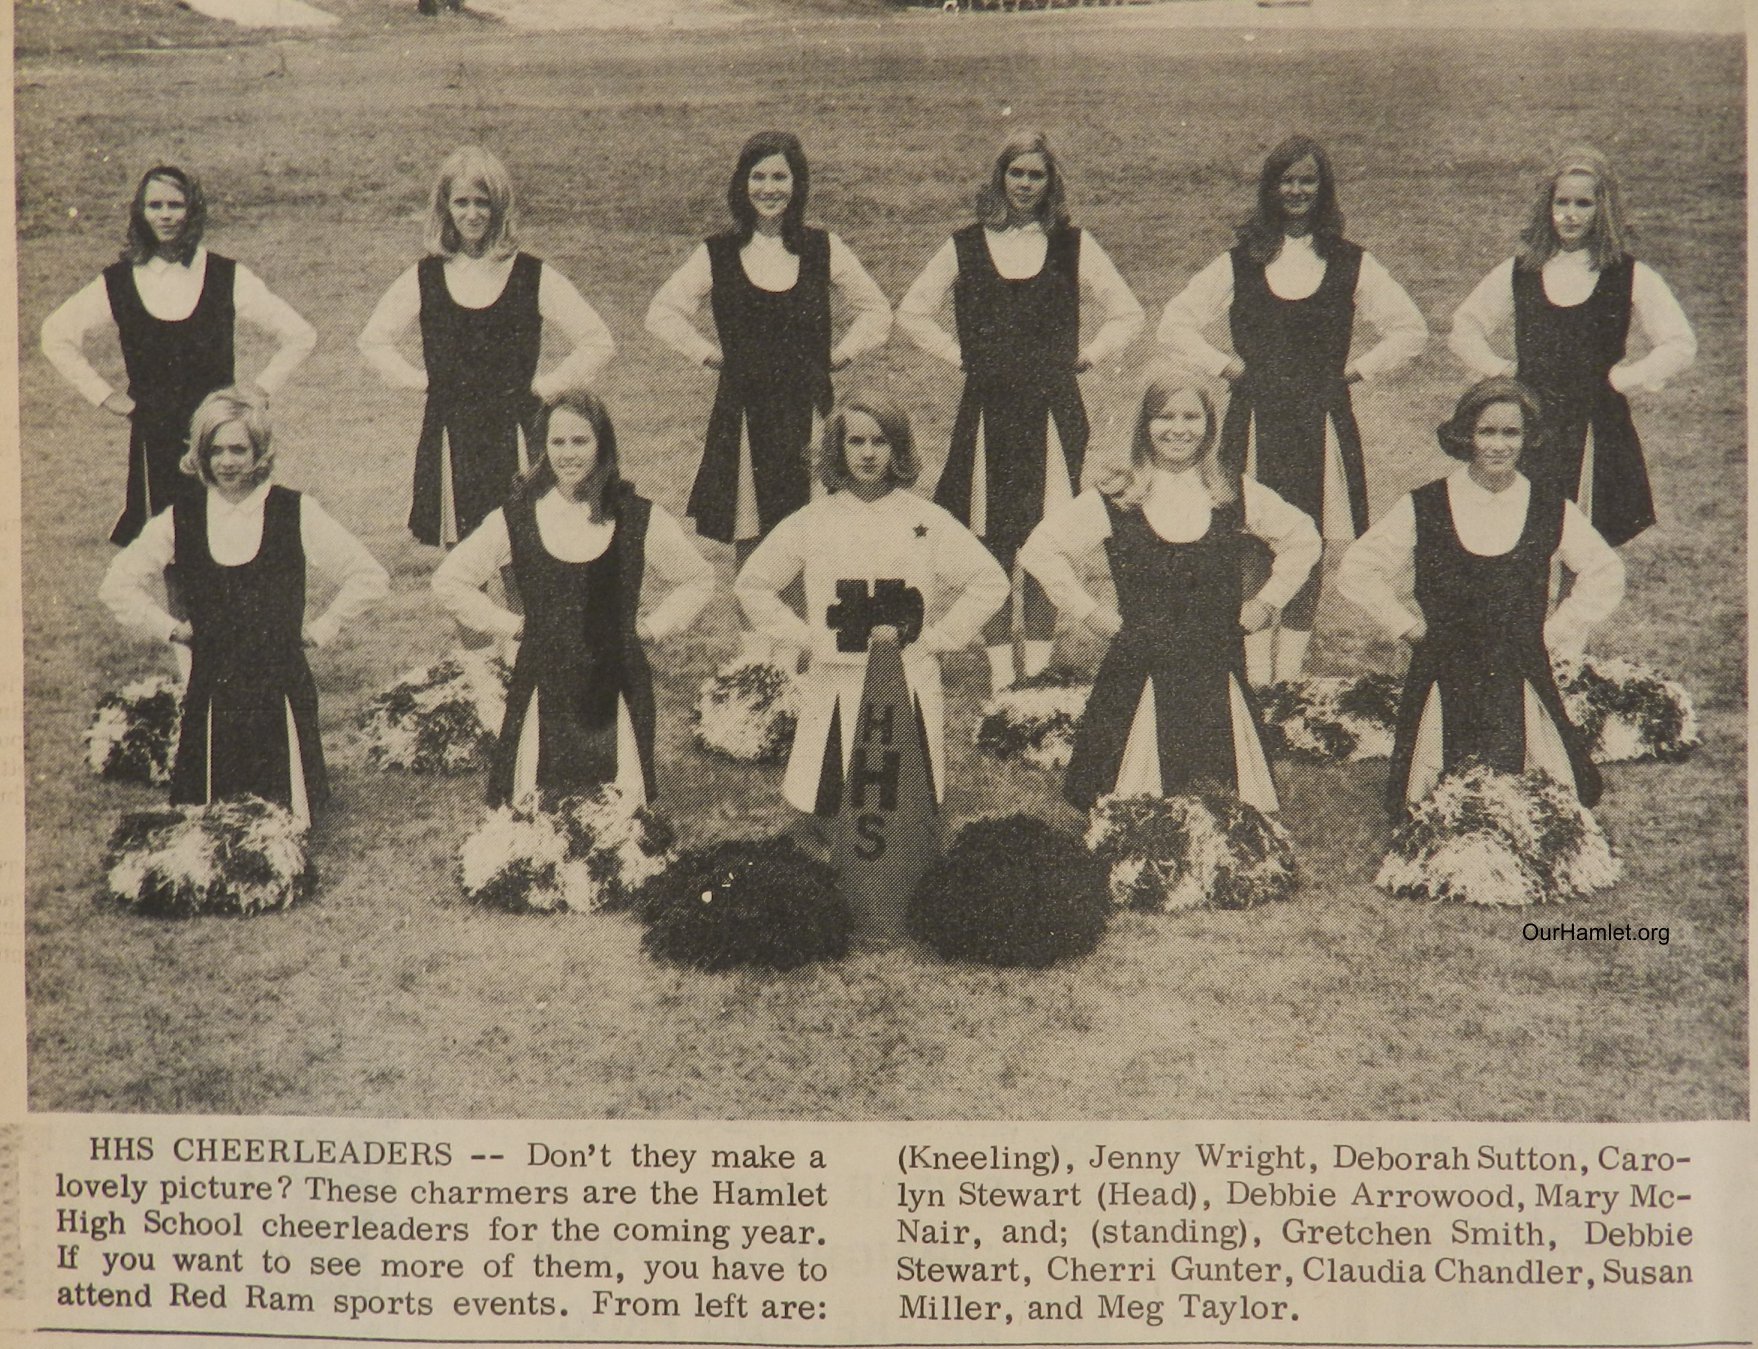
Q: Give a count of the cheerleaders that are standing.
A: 6